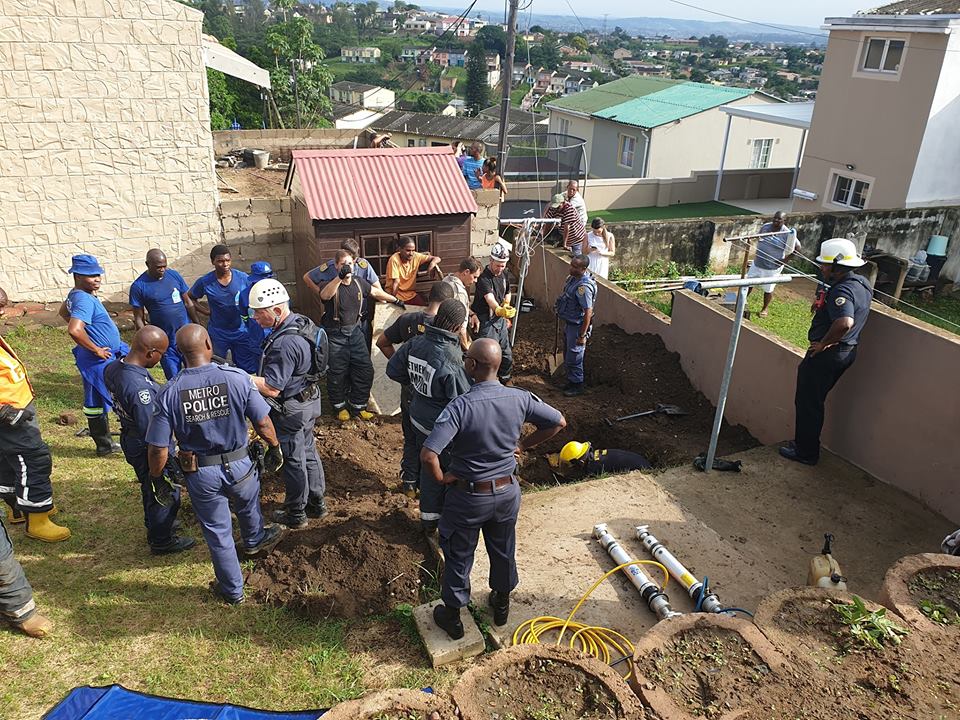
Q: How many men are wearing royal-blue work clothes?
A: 4